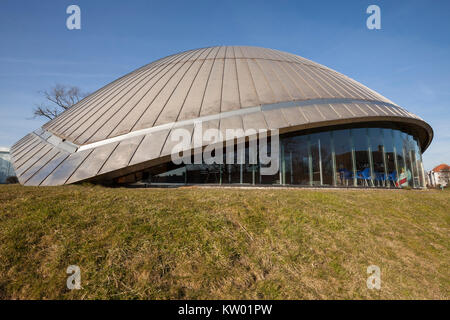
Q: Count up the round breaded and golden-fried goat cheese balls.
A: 0